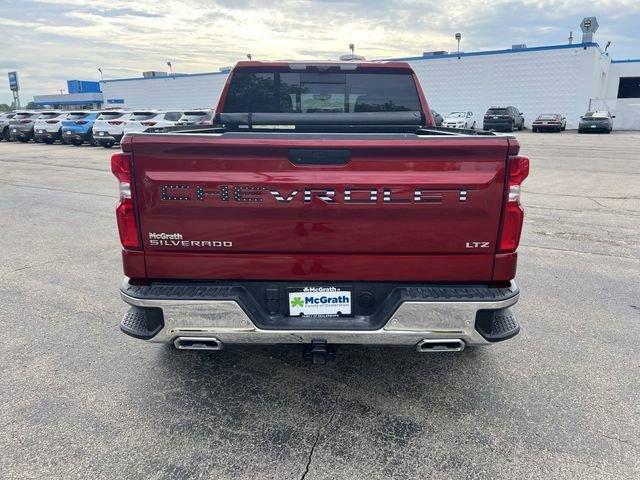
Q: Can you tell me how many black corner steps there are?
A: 2